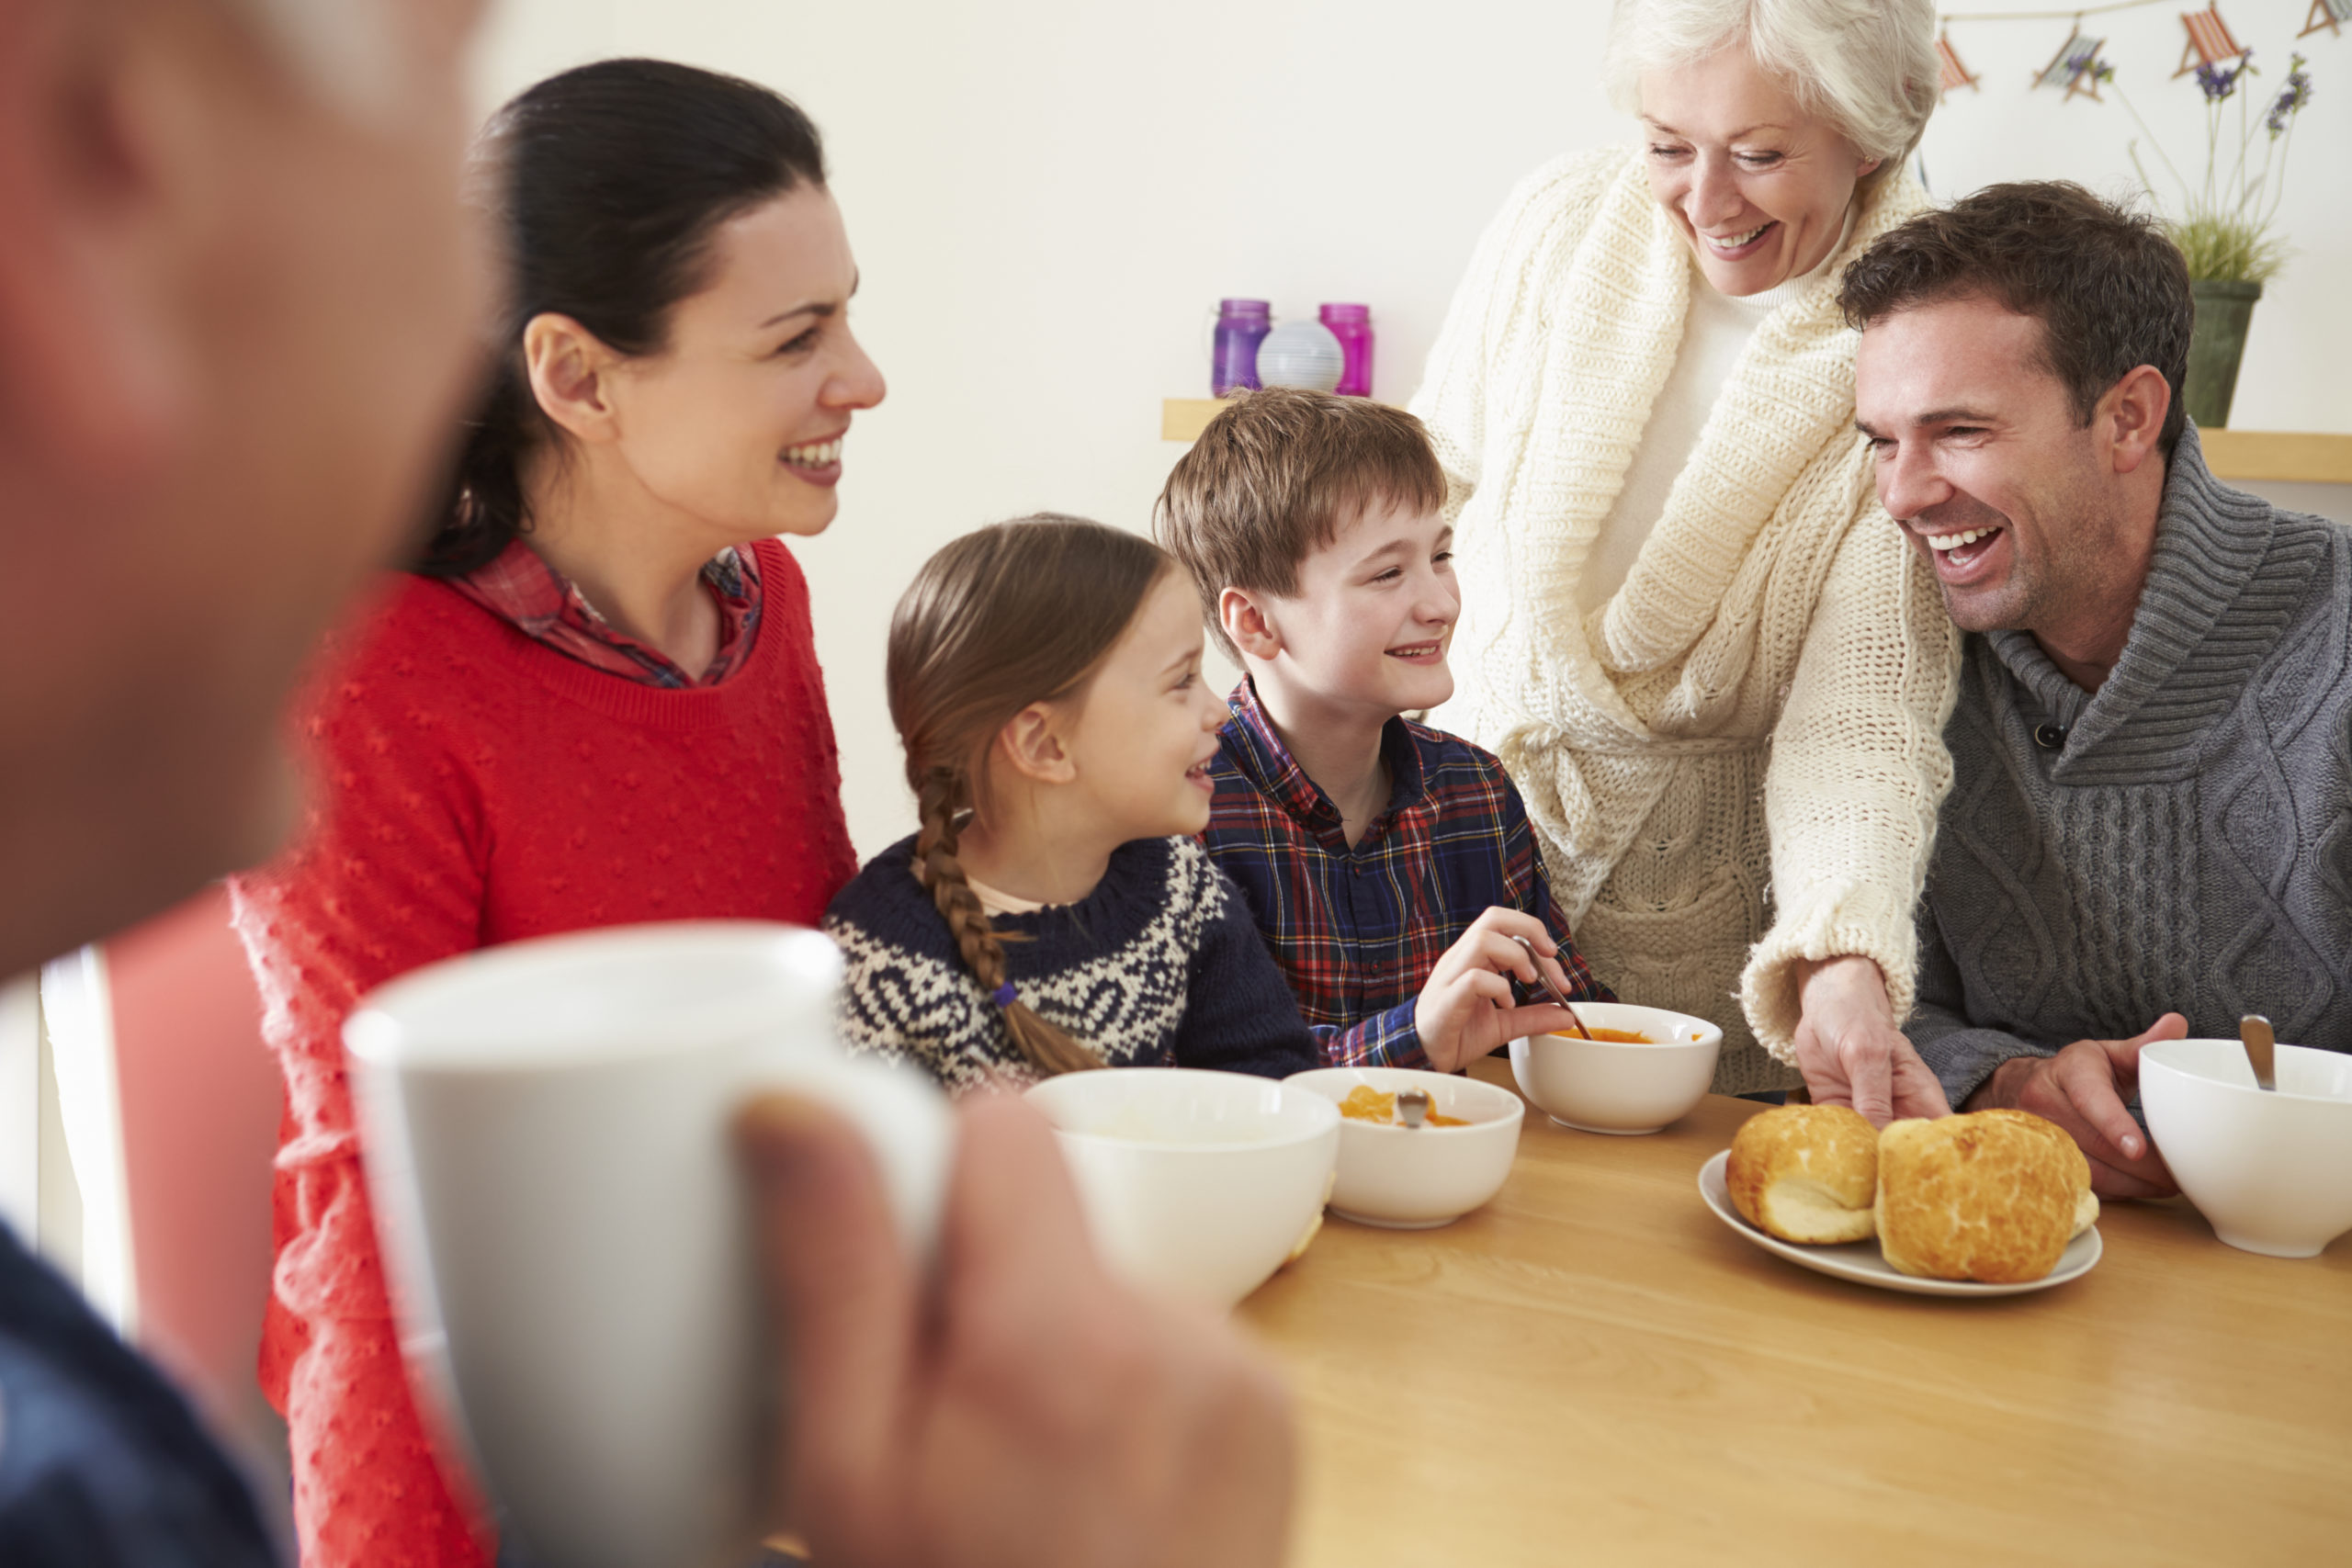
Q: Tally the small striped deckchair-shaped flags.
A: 4